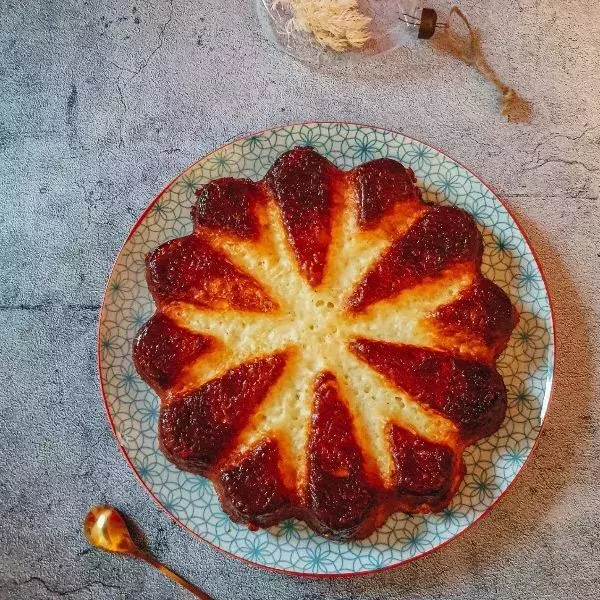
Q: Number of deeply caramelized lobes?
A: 12